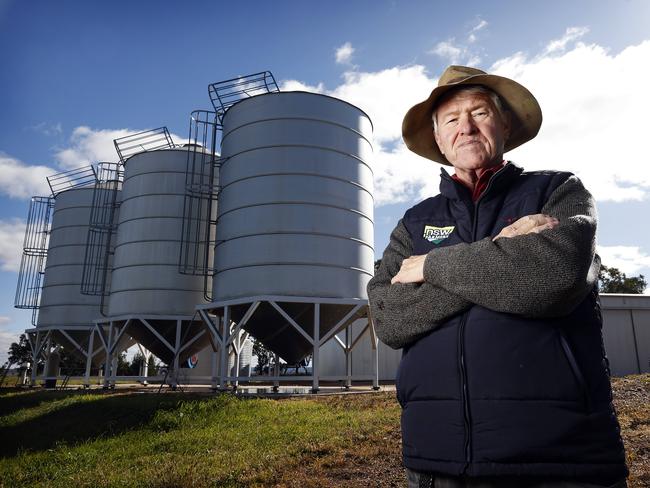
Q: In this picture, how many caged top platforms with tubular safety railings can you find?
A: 3